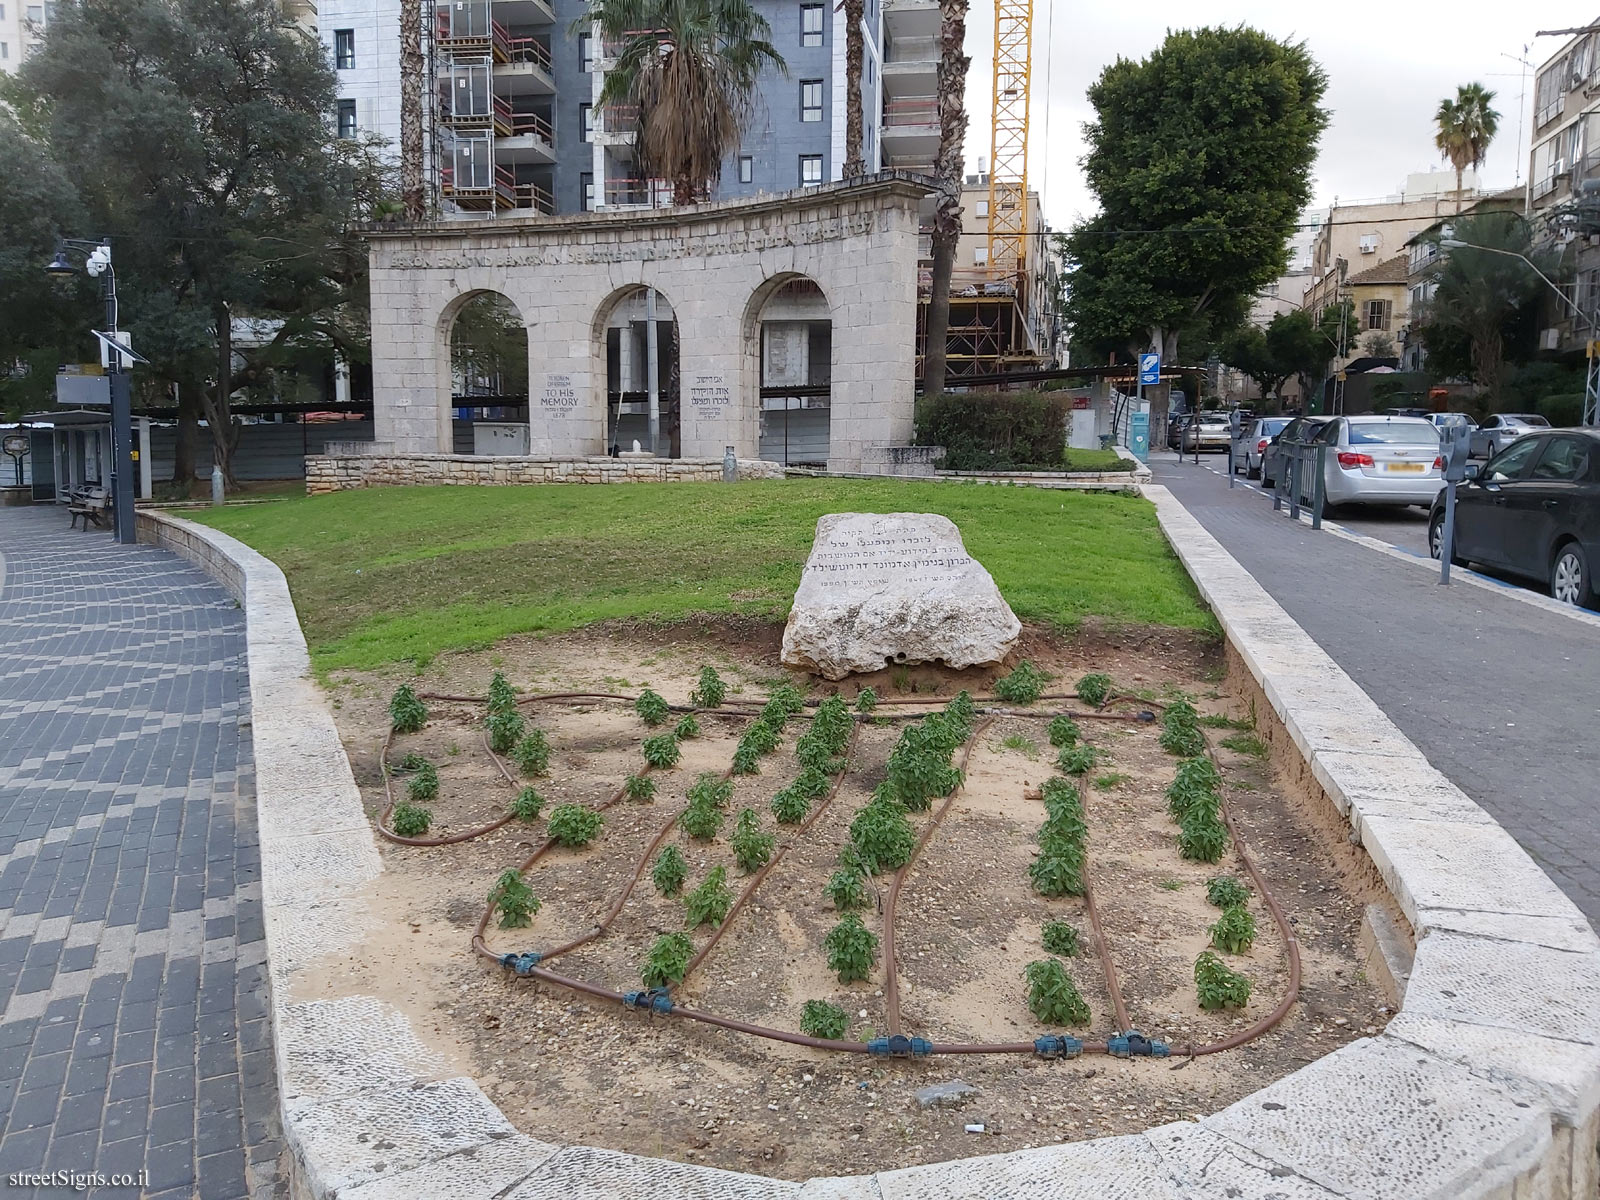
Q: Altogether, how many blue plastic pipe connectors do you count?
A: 5